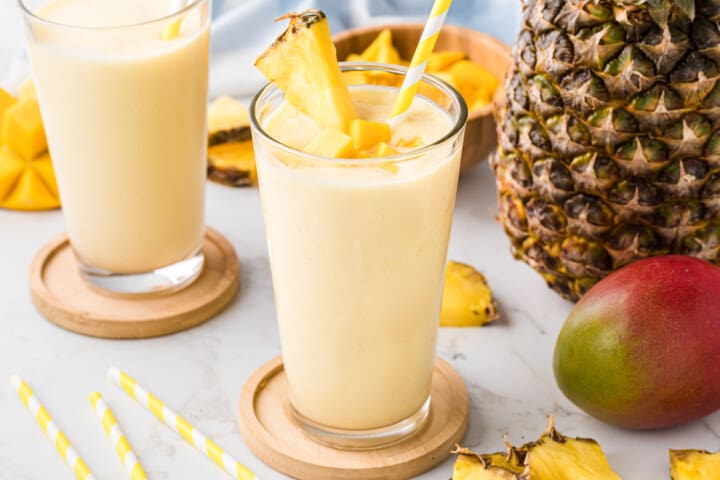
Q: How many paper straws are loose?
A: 3